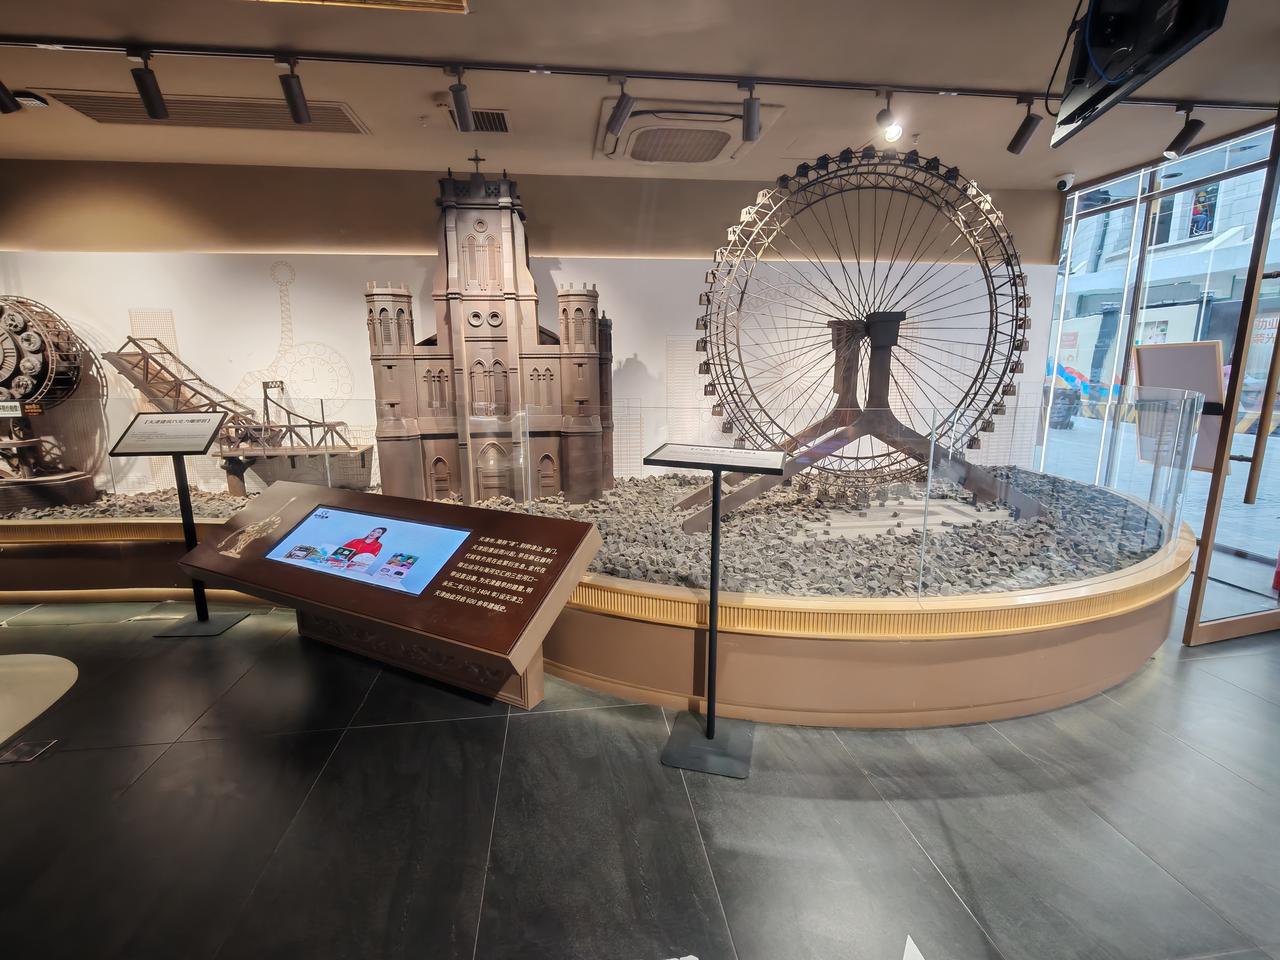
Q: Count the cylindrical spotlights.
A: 9